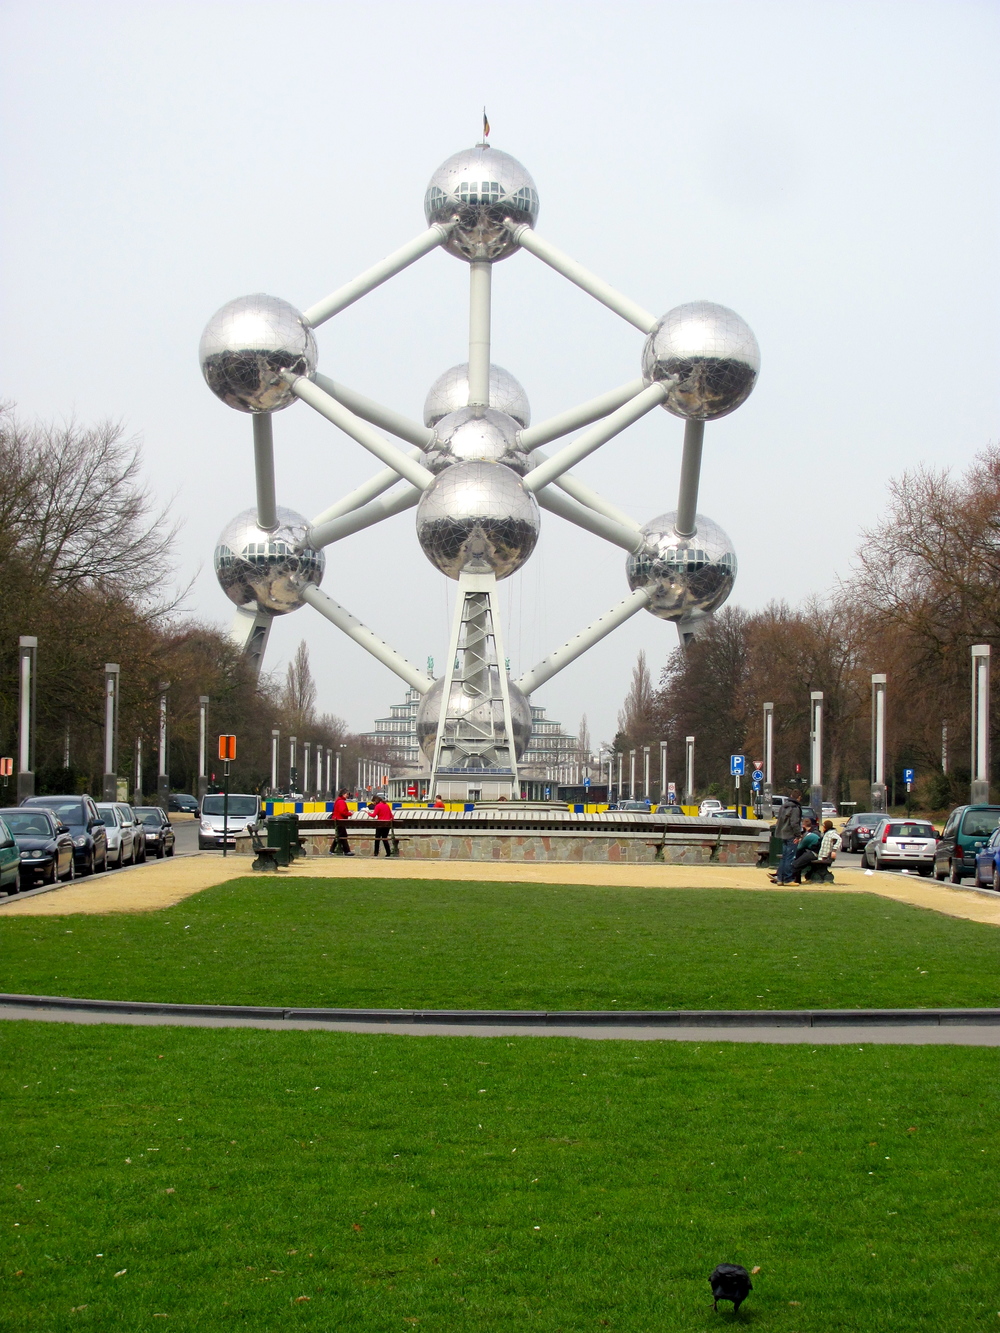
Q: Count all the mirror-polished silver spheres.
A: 9